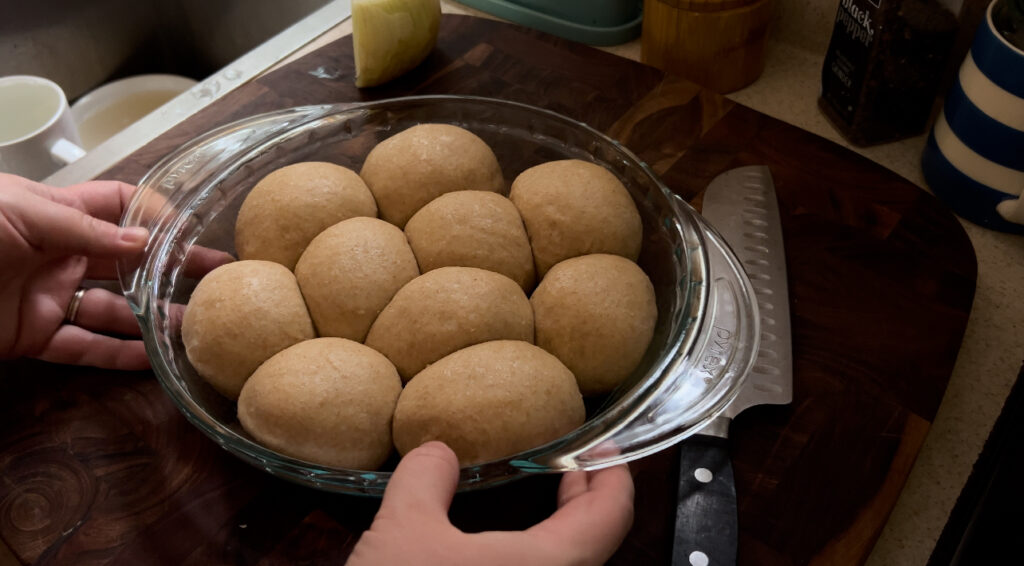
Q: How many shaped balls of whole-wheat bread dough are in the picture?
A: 10